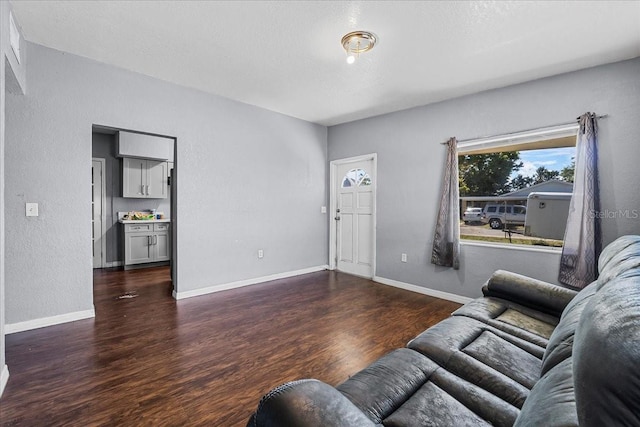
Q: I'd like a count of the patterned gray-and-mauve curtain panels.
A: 2